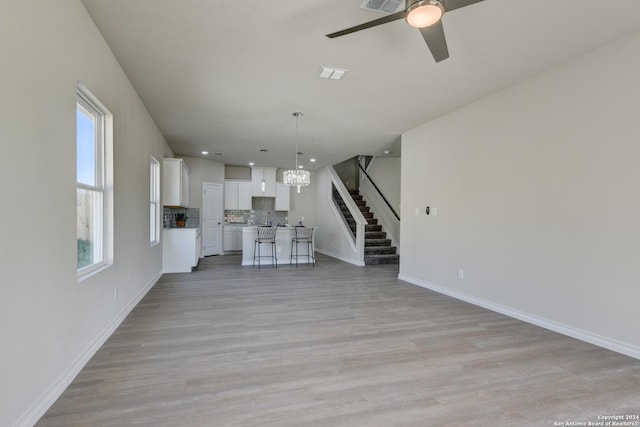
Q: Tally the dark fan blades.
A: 3